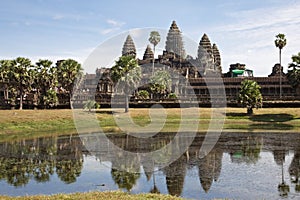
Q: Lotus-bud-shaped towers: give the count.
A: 5